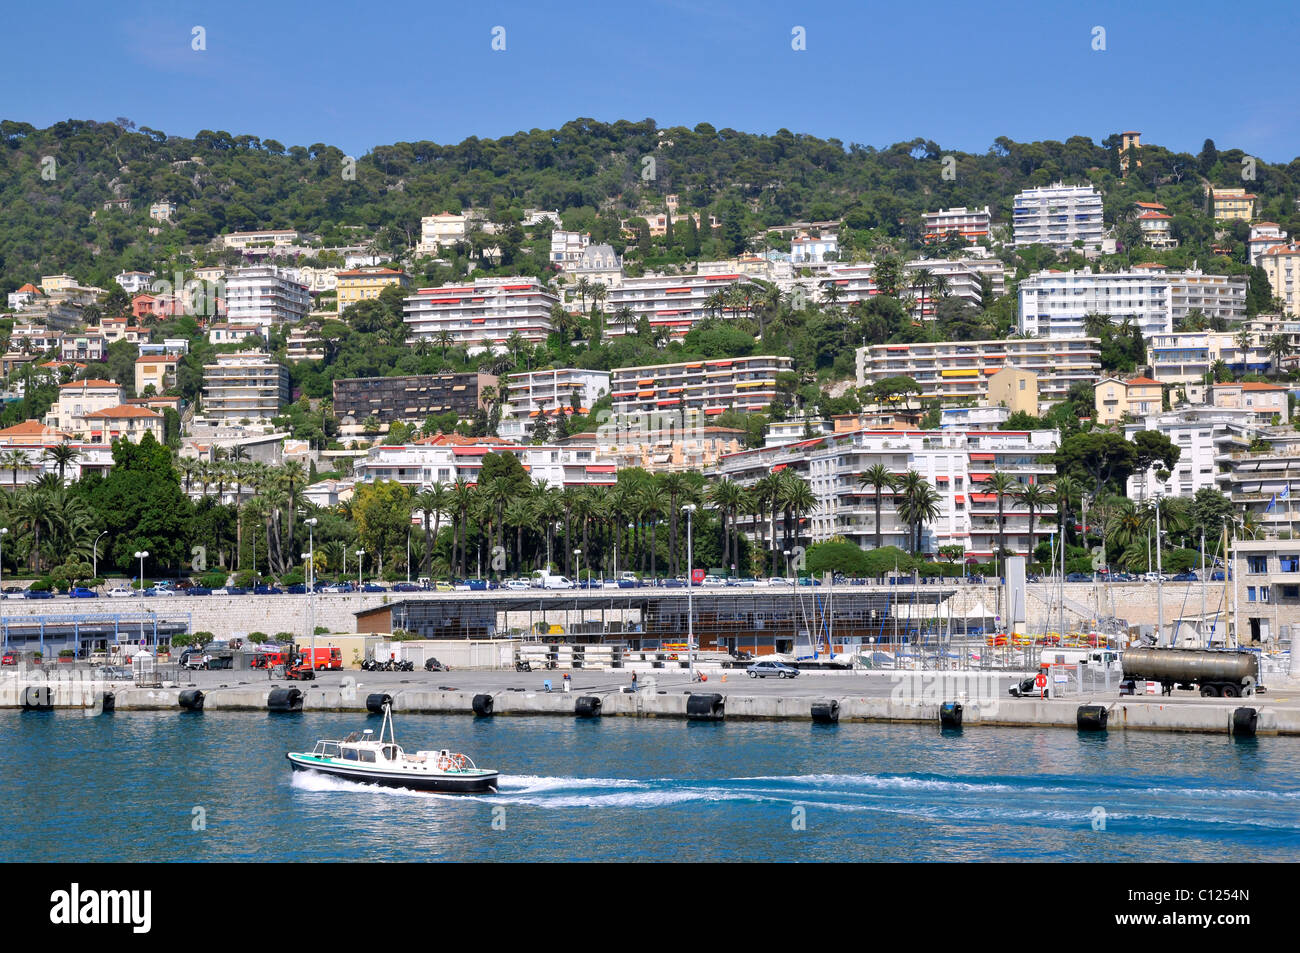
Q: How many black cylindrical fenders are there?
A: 12